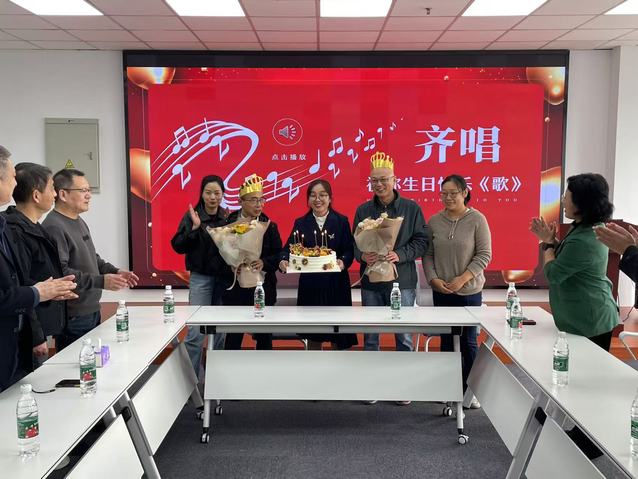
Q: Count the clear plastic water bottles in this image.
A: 10